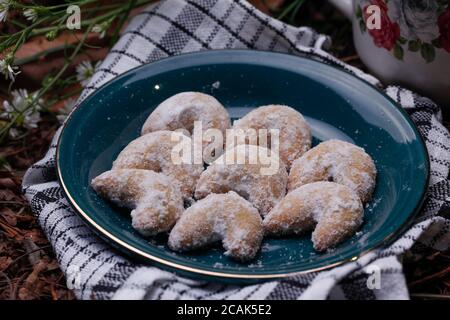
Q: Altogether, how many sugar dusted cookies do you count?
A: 8